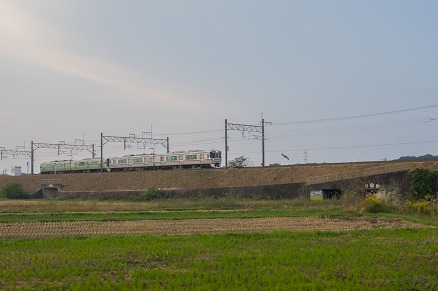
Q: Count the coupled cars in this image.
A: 4